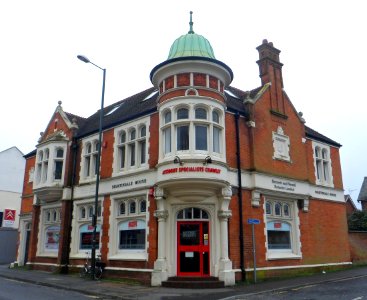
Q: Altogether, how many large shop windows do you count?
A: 4